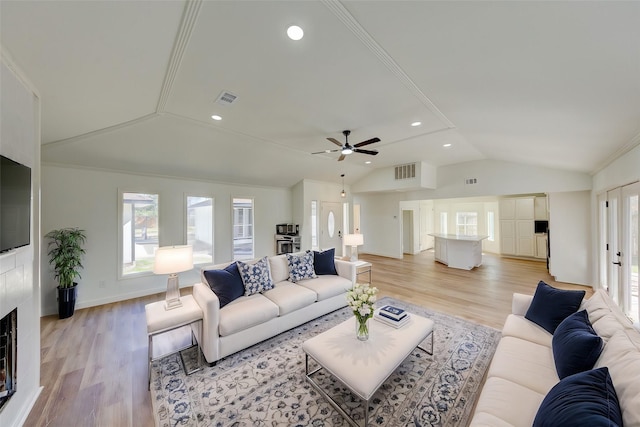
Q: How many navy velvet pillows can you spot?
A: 5